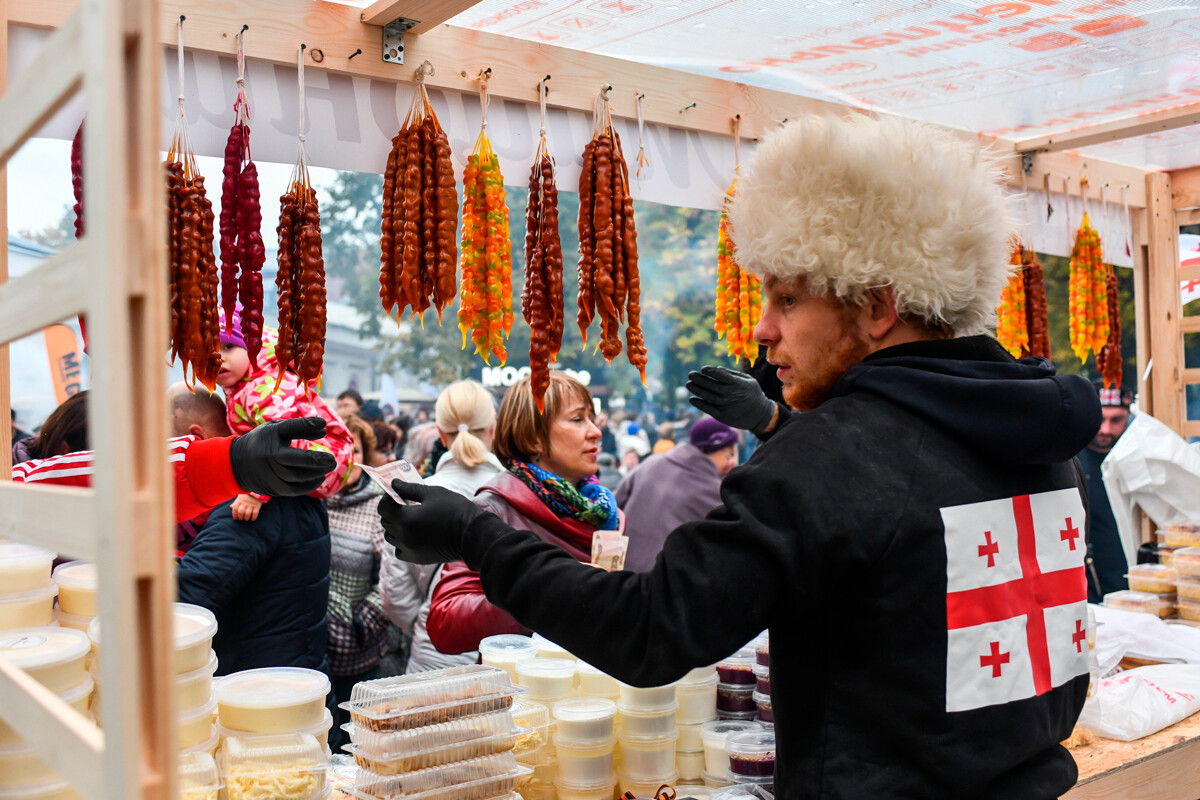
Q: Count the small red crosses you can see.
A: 4